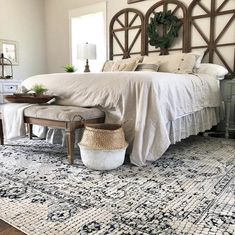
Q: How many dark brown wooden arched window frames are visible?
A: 3